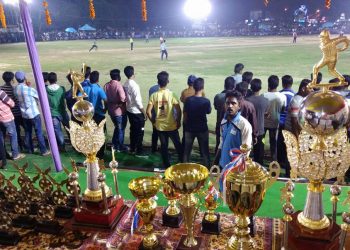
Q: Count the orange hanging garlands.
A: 6